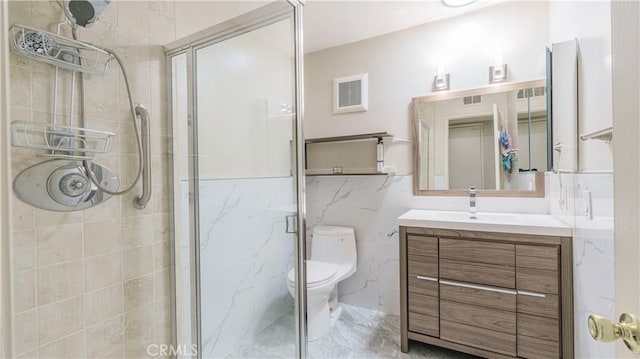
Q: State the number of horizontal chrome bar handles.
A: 3